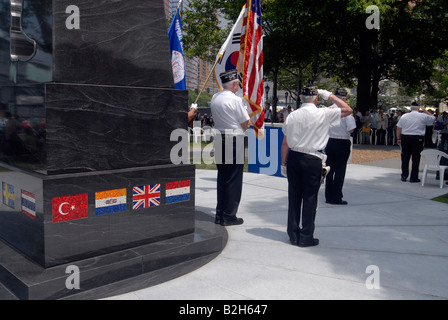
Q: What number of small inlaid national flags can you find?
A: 6